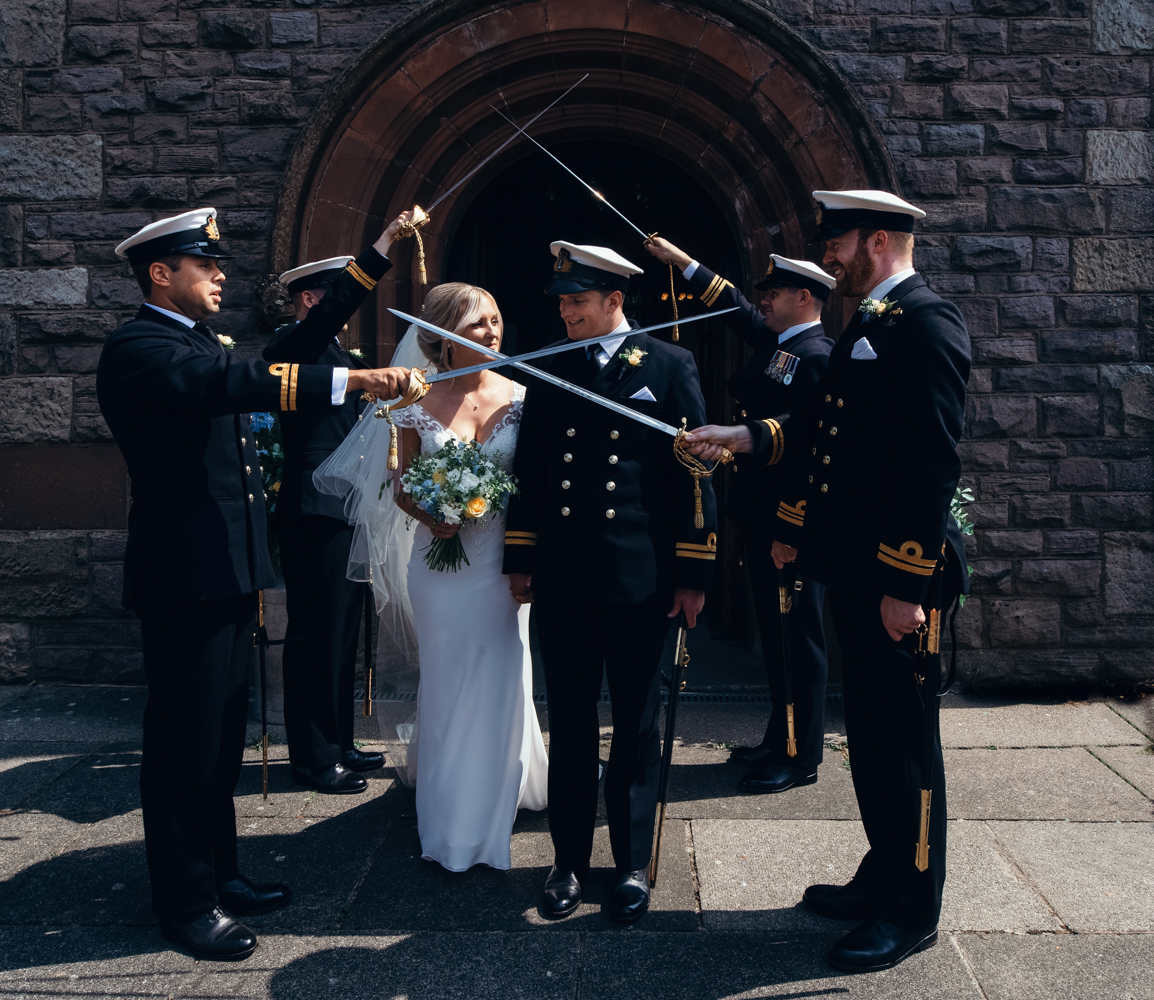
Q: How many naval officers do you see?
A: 5